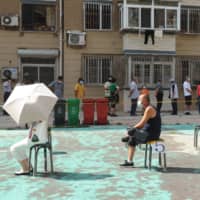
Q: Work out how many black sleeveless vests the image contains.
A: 1